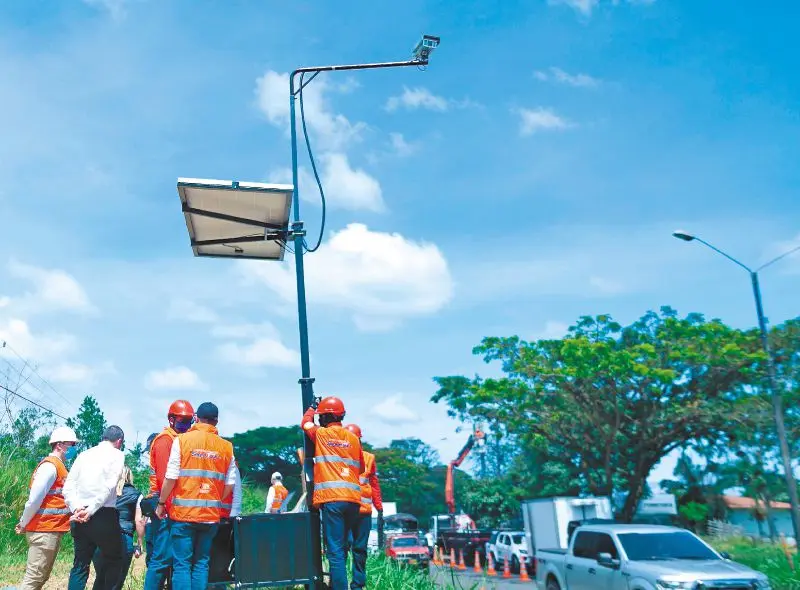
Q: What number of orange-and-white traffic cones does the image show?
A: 8